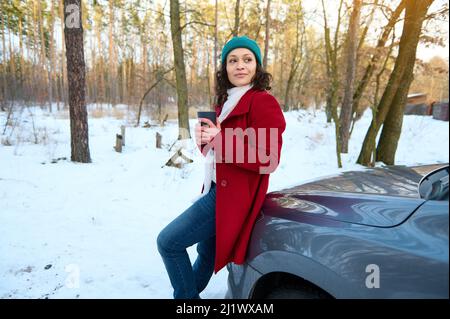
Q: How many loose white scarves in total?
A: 1